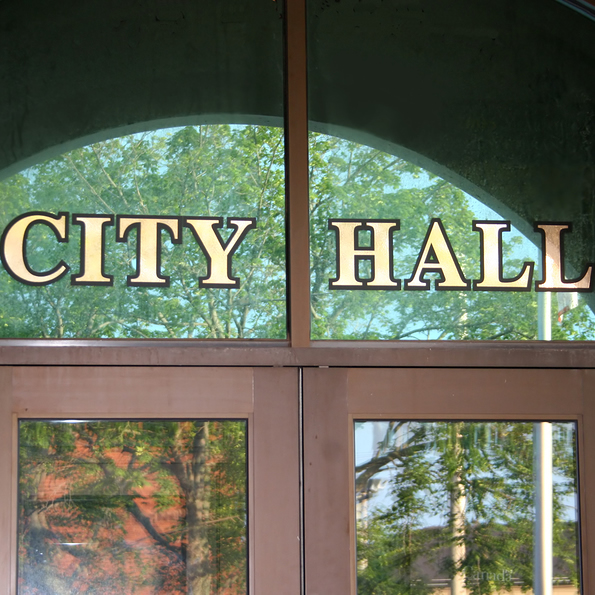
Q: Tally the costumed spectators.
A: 0